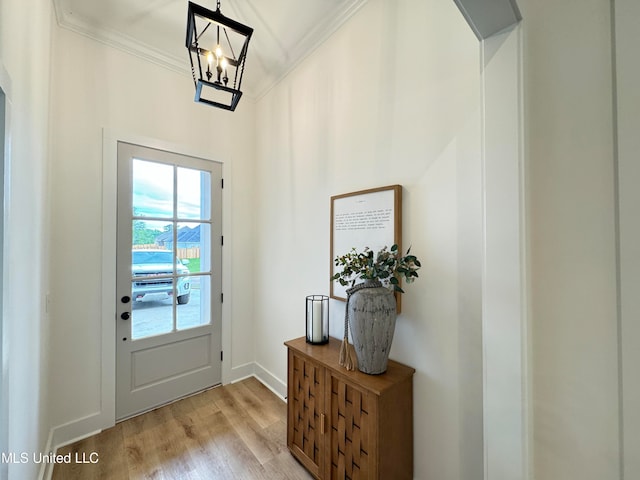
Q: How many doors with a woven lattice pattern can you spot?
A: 2